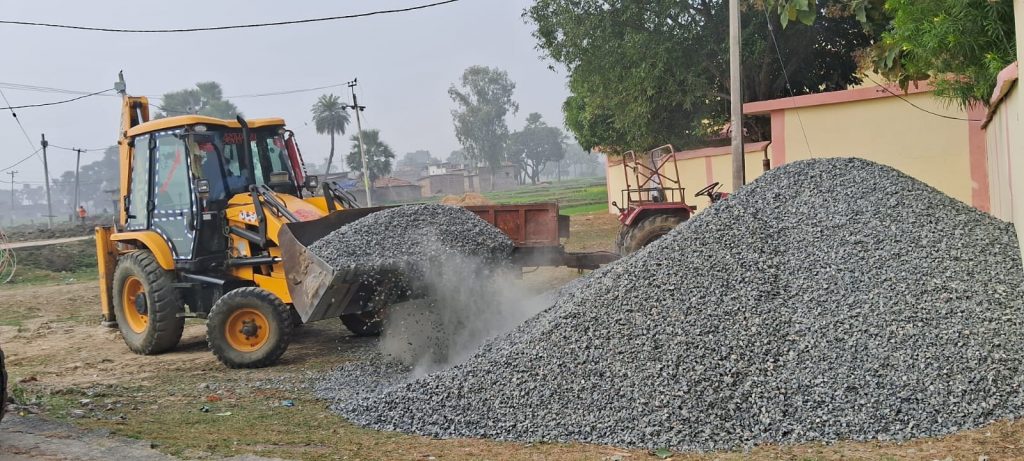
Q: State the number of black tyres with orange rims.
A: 2